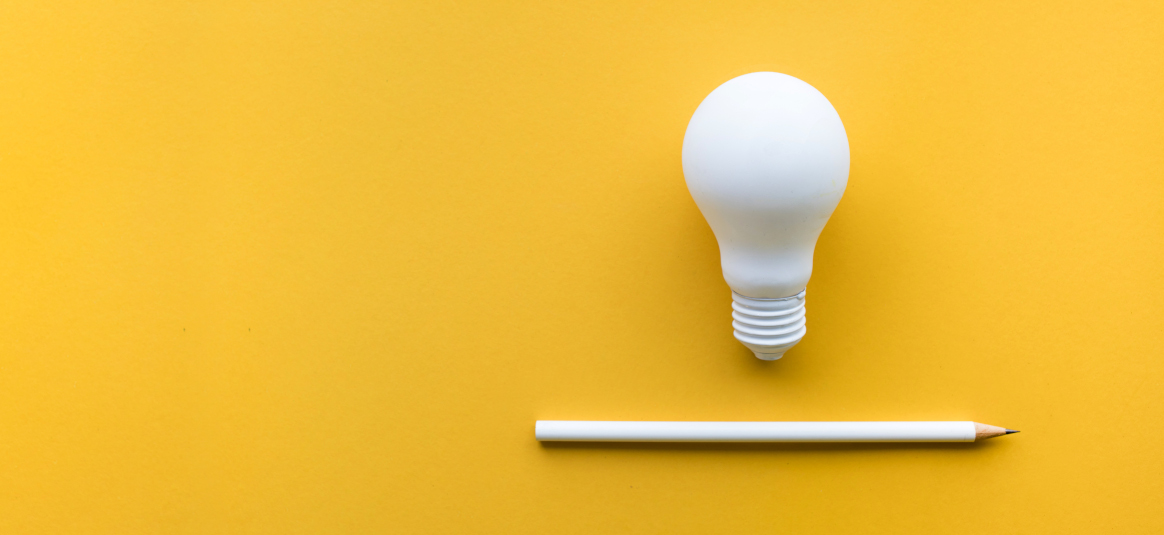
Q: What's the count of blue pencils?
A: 0